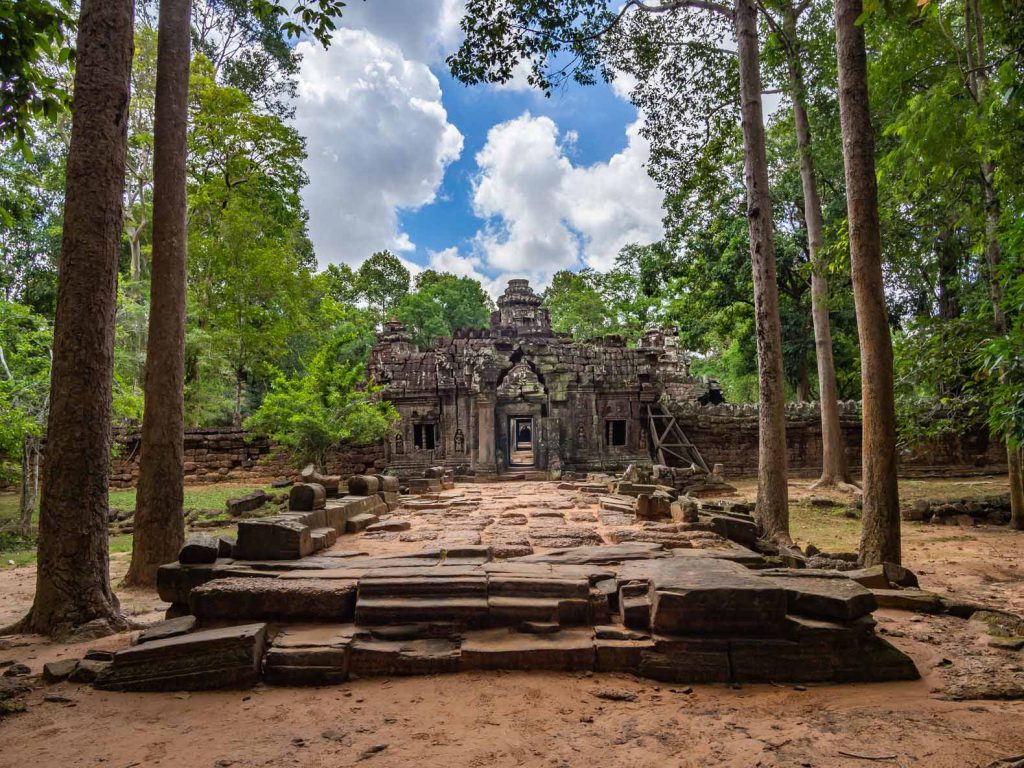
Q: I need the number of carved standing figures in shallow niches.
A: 4